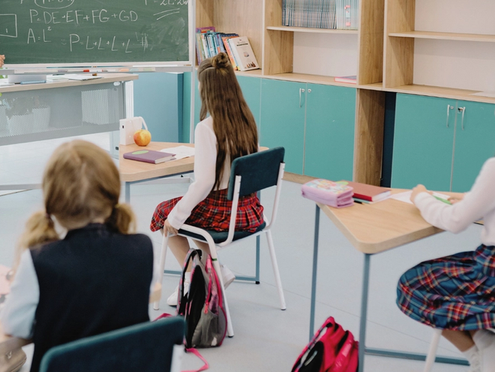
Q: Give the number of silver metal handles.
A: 3